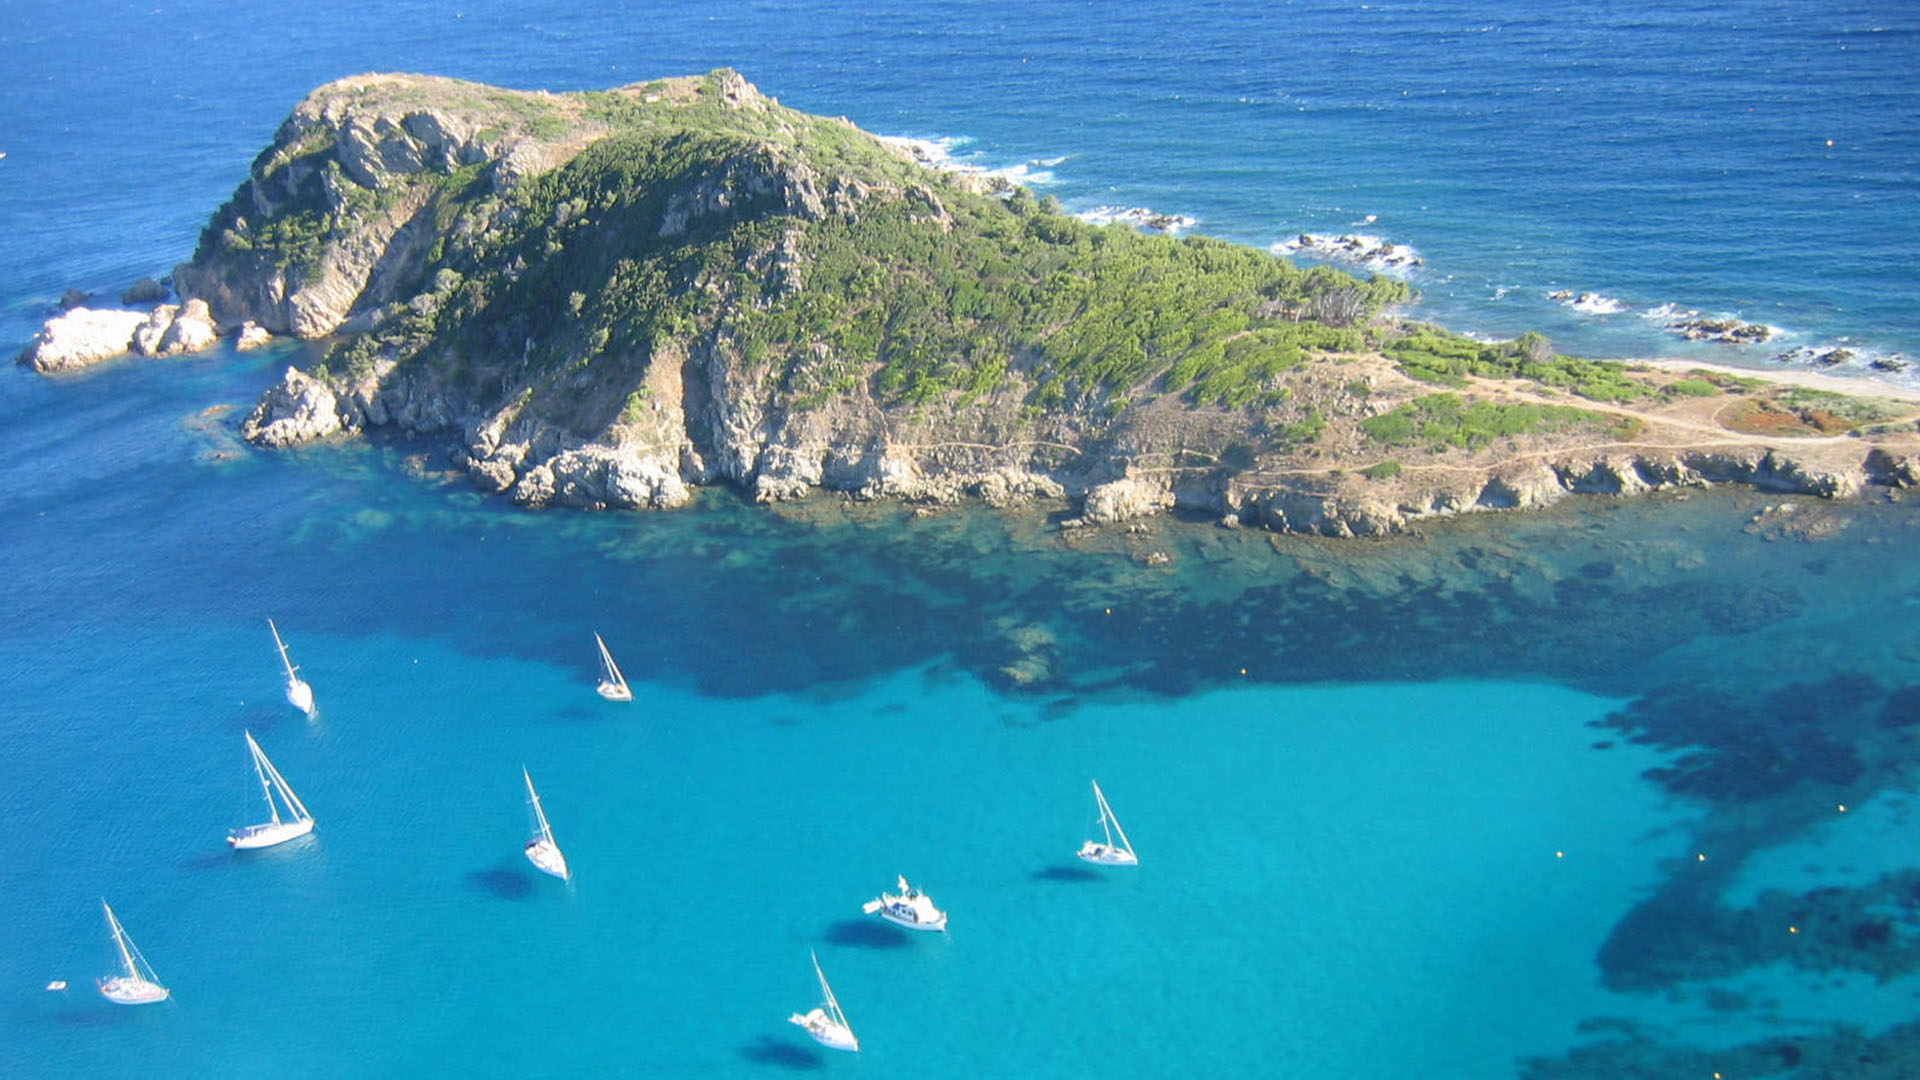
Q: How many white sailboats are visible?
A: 7